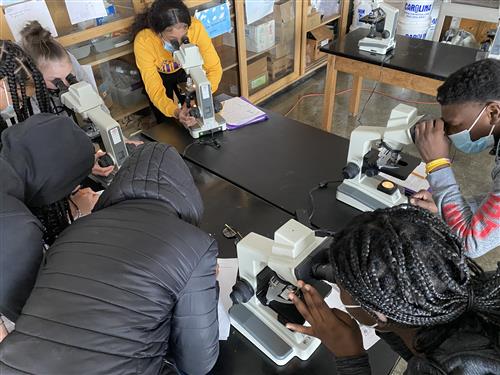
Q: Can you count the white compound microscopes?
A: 5